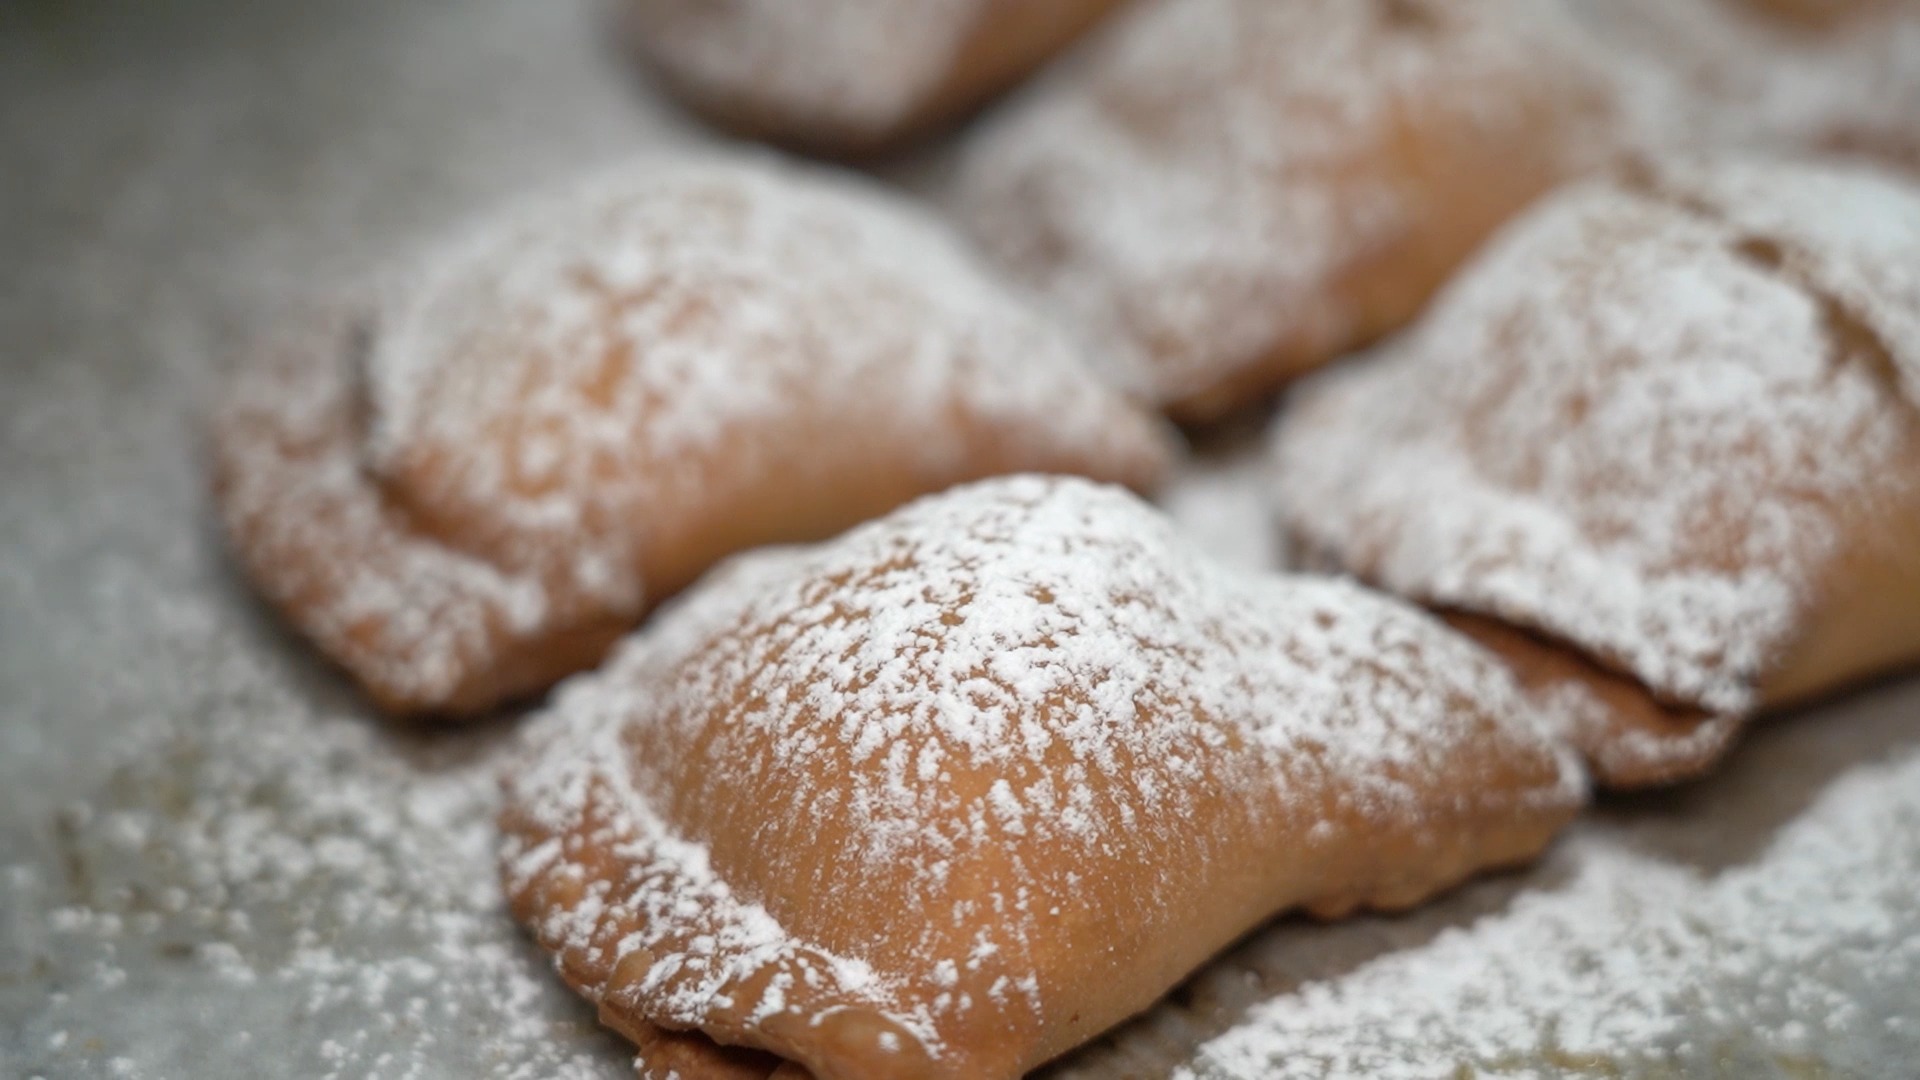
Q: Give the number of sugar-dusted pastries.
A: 6